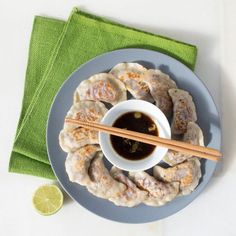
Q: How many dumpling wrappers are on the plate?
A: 12